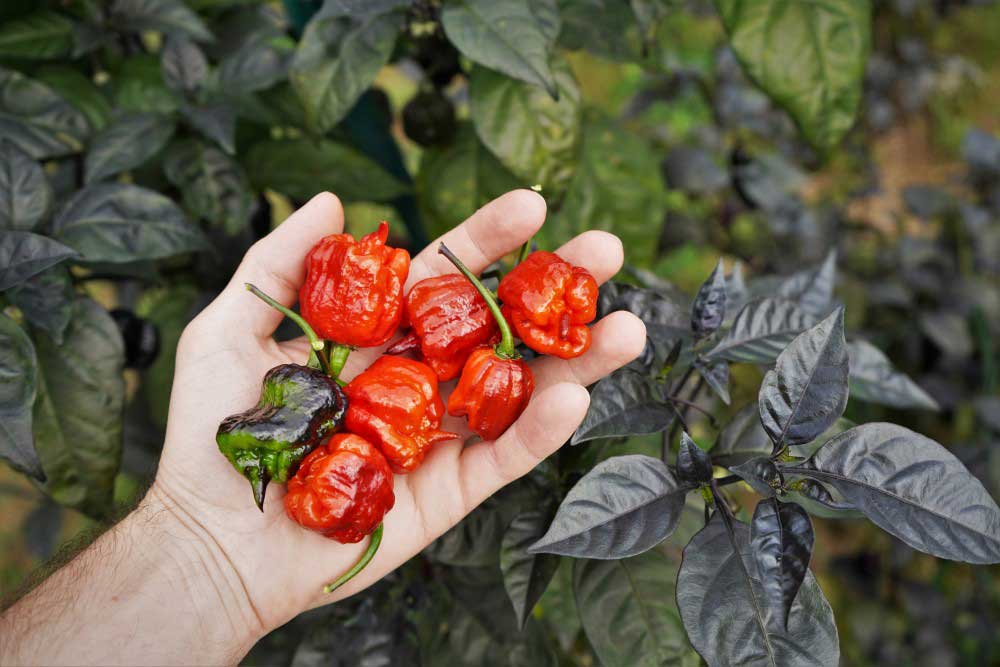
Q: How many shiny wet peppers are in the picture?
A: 7